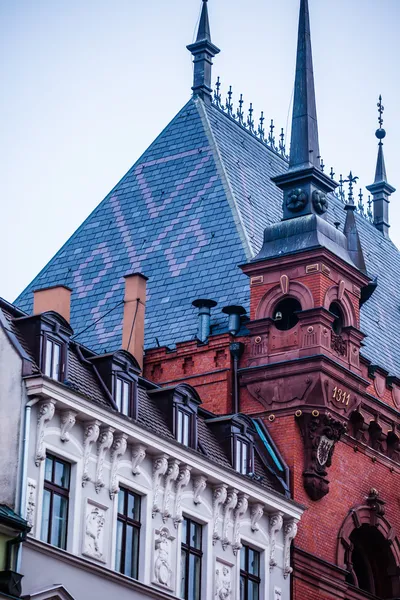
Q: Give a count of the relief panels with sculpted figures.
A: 3